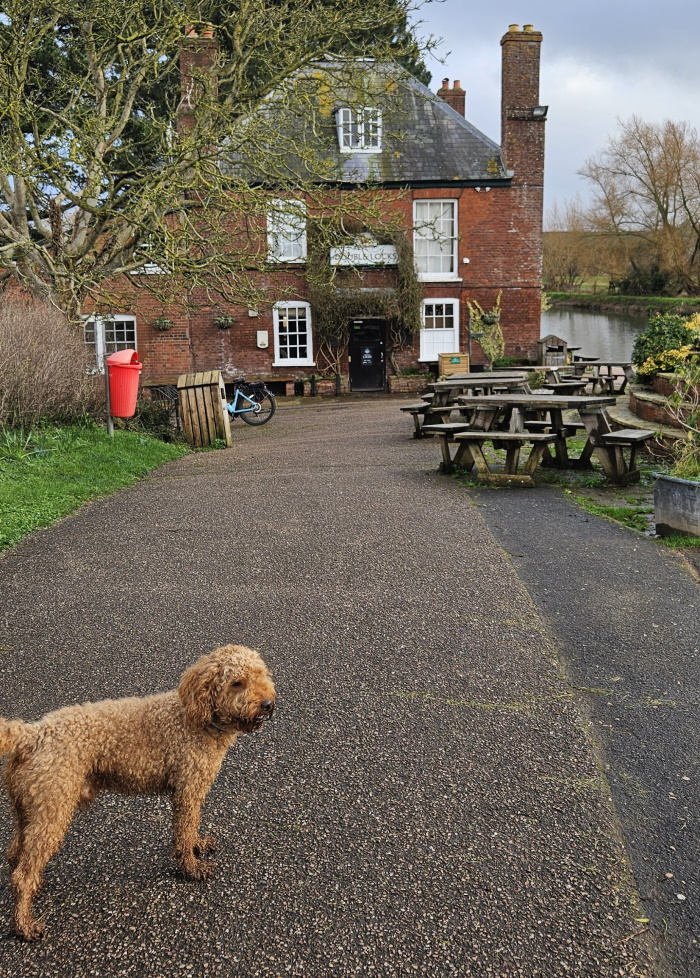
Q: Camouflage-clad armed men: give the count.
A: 0